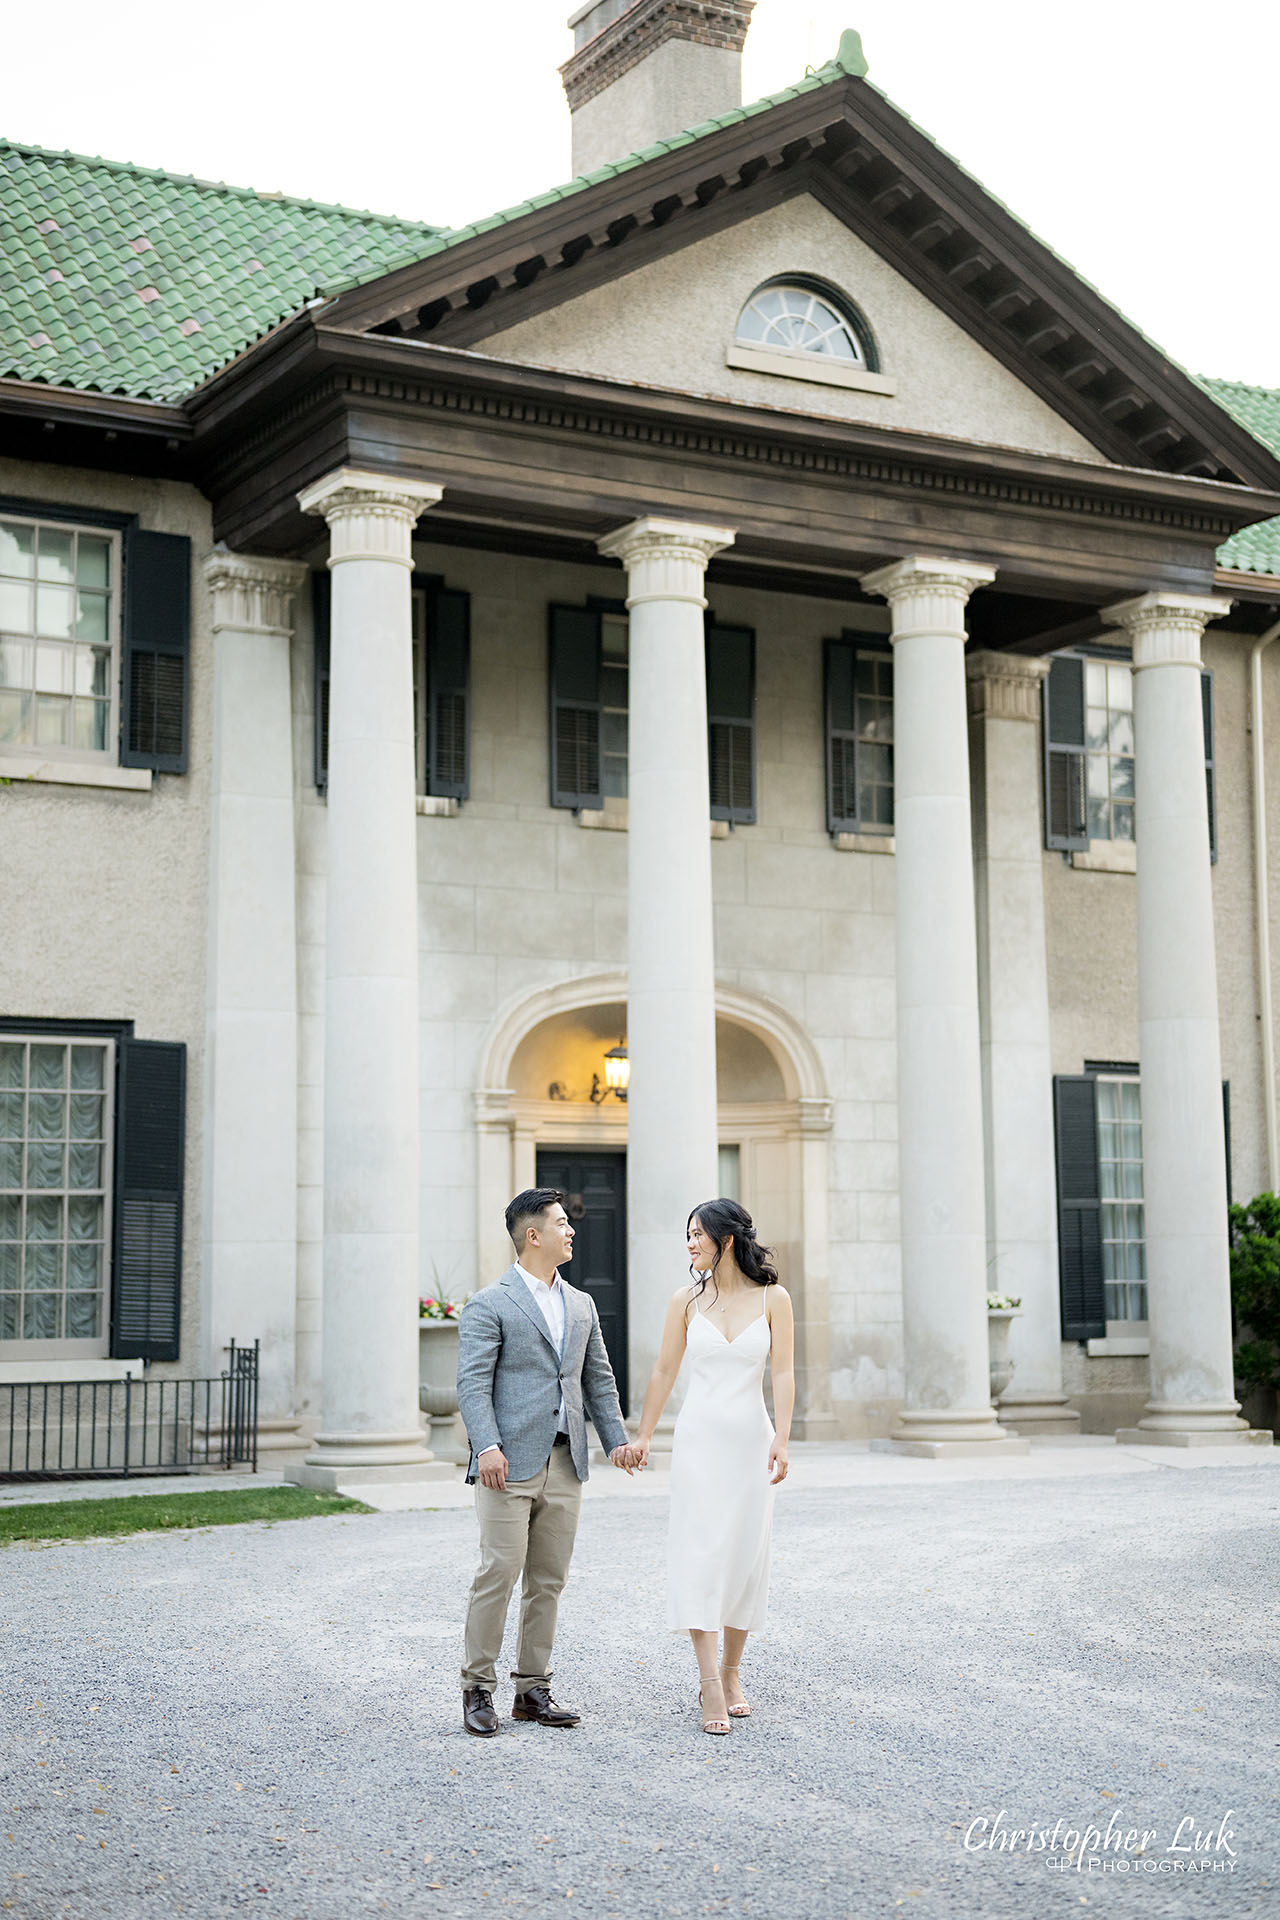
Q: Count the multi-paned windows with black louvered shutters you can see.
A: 7